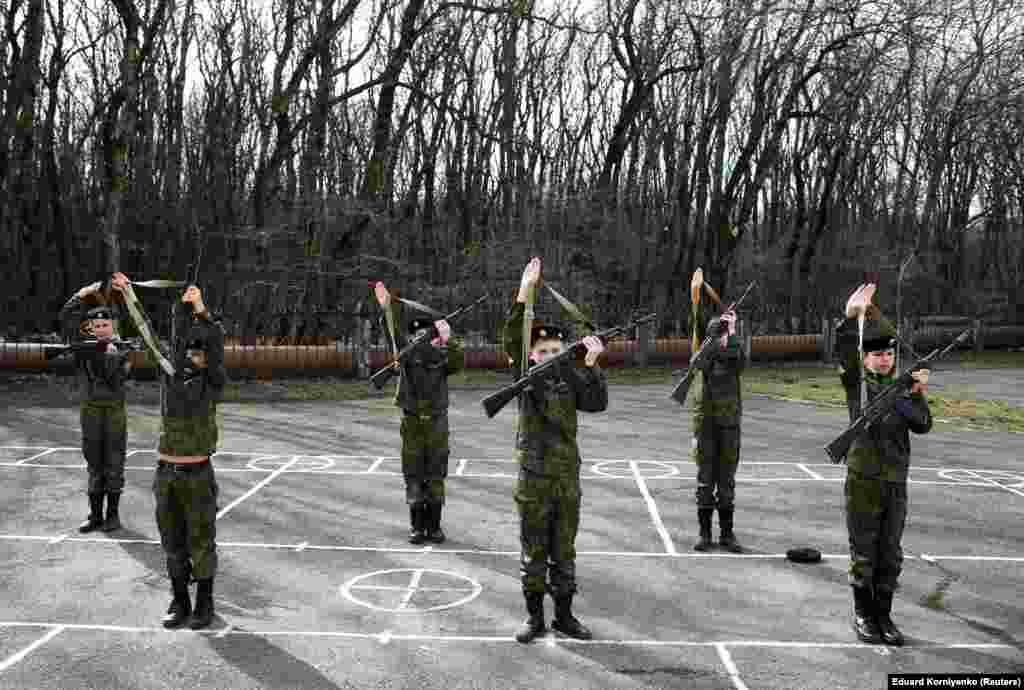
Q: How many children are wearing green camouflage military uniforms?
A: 6